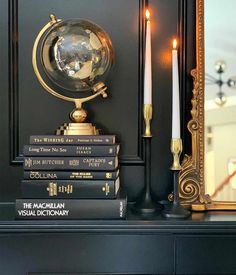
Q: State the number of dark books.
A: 6